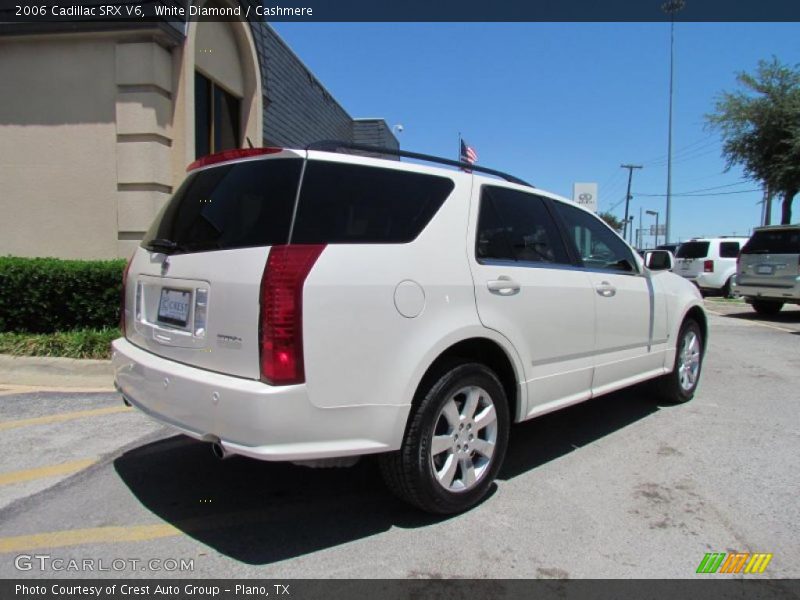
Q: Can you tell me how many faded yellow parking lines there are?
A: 3